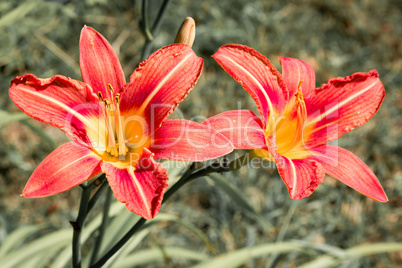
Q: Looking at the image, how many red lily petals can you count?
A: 12